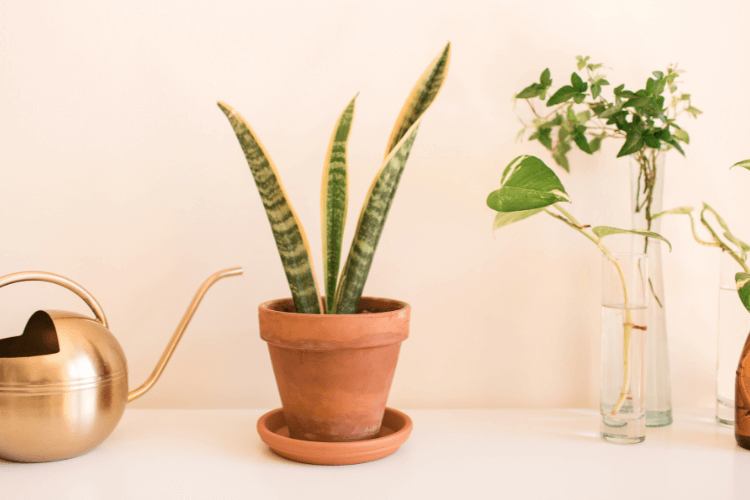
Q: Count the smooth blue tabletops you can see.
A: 0